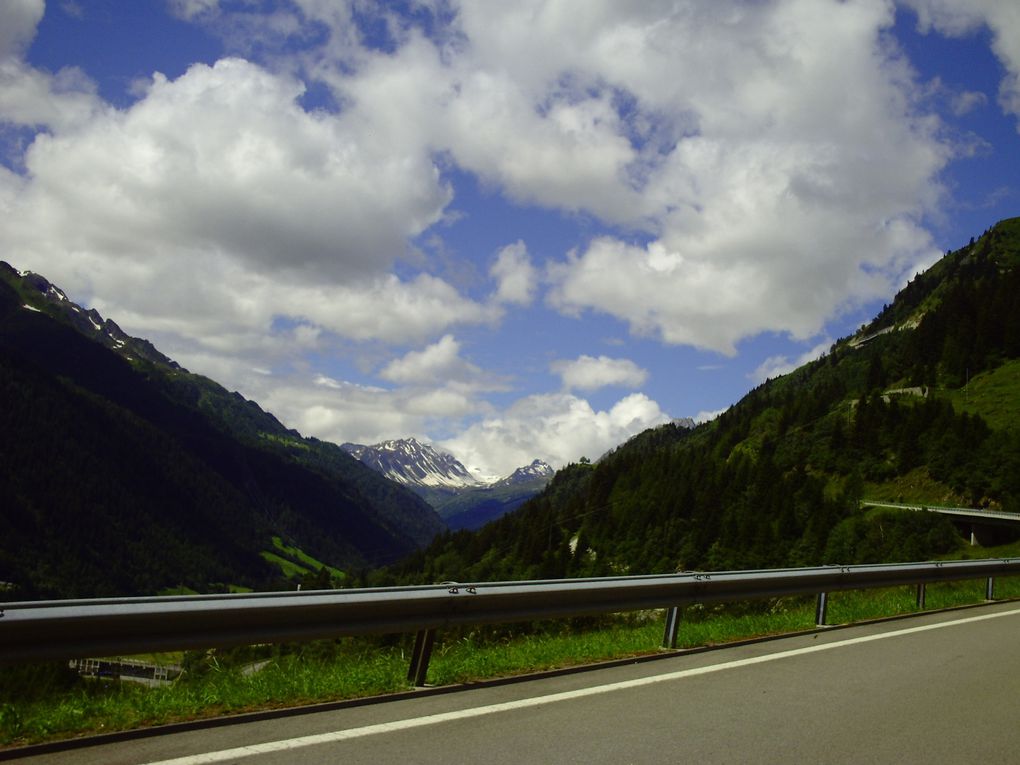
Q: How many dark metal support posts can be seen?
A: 5